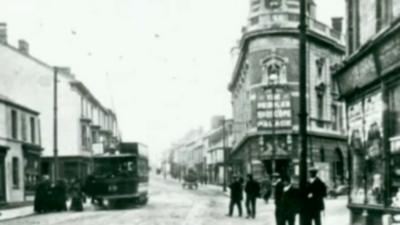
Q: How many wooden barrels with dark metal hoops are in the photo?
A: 0